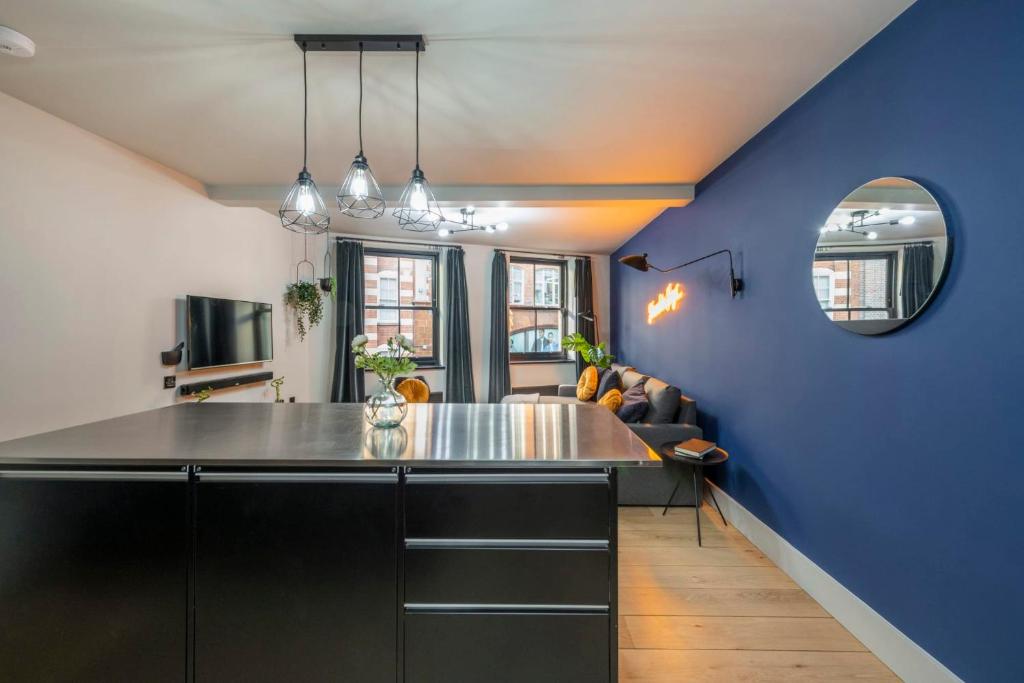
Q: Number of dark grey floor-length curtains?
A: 4